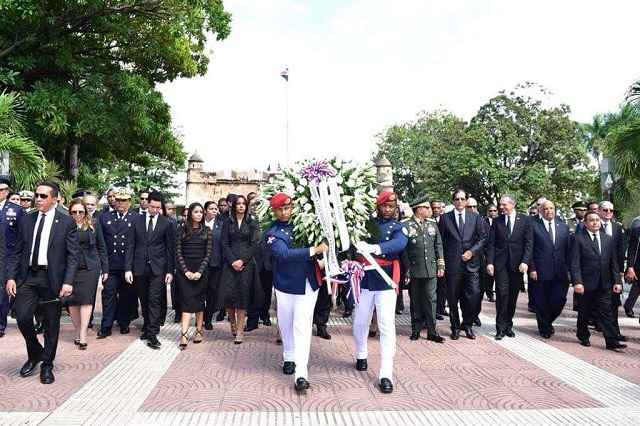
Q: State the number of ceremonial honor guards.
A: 2